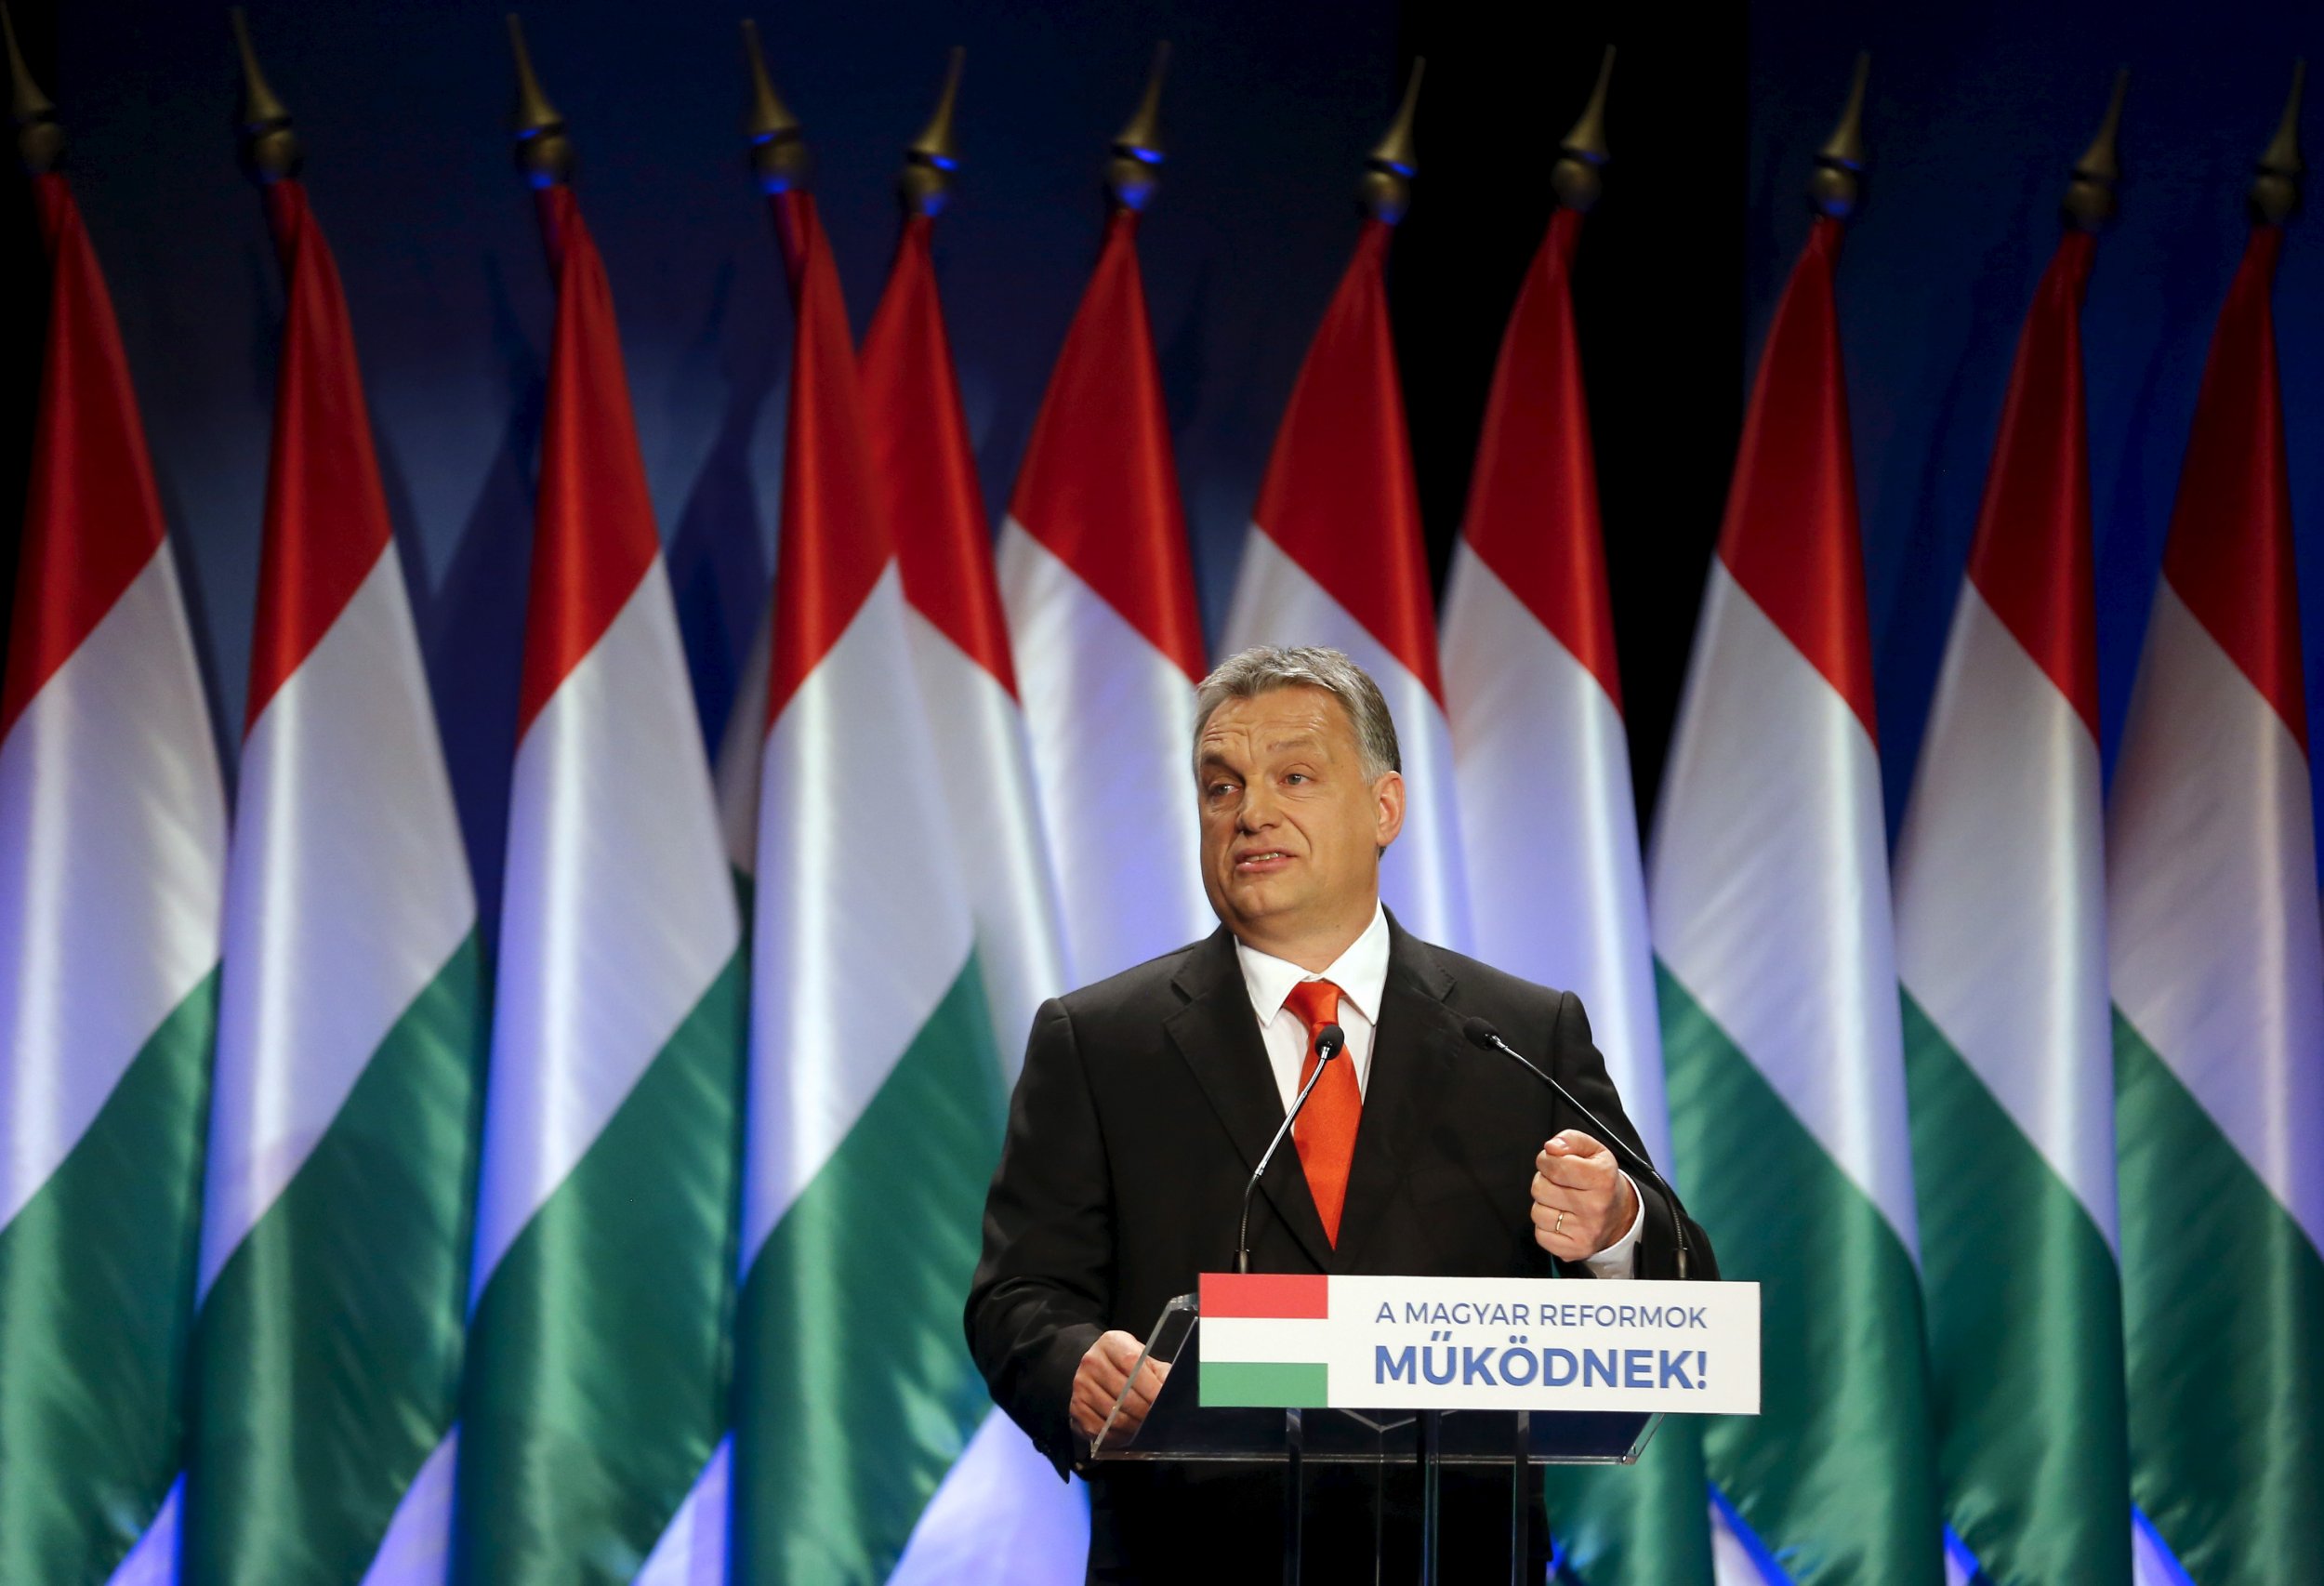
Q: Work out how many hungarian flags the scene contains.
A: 12